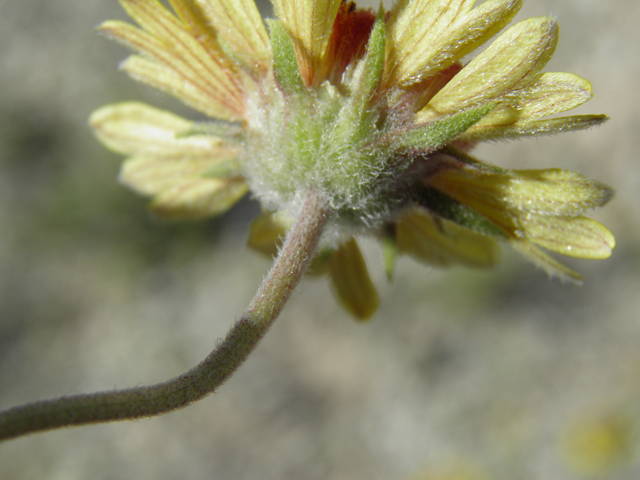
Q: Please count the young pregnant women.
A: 0